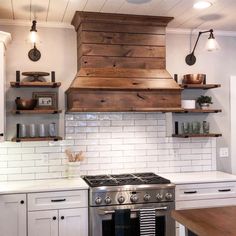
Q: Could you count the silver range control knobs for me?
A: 7